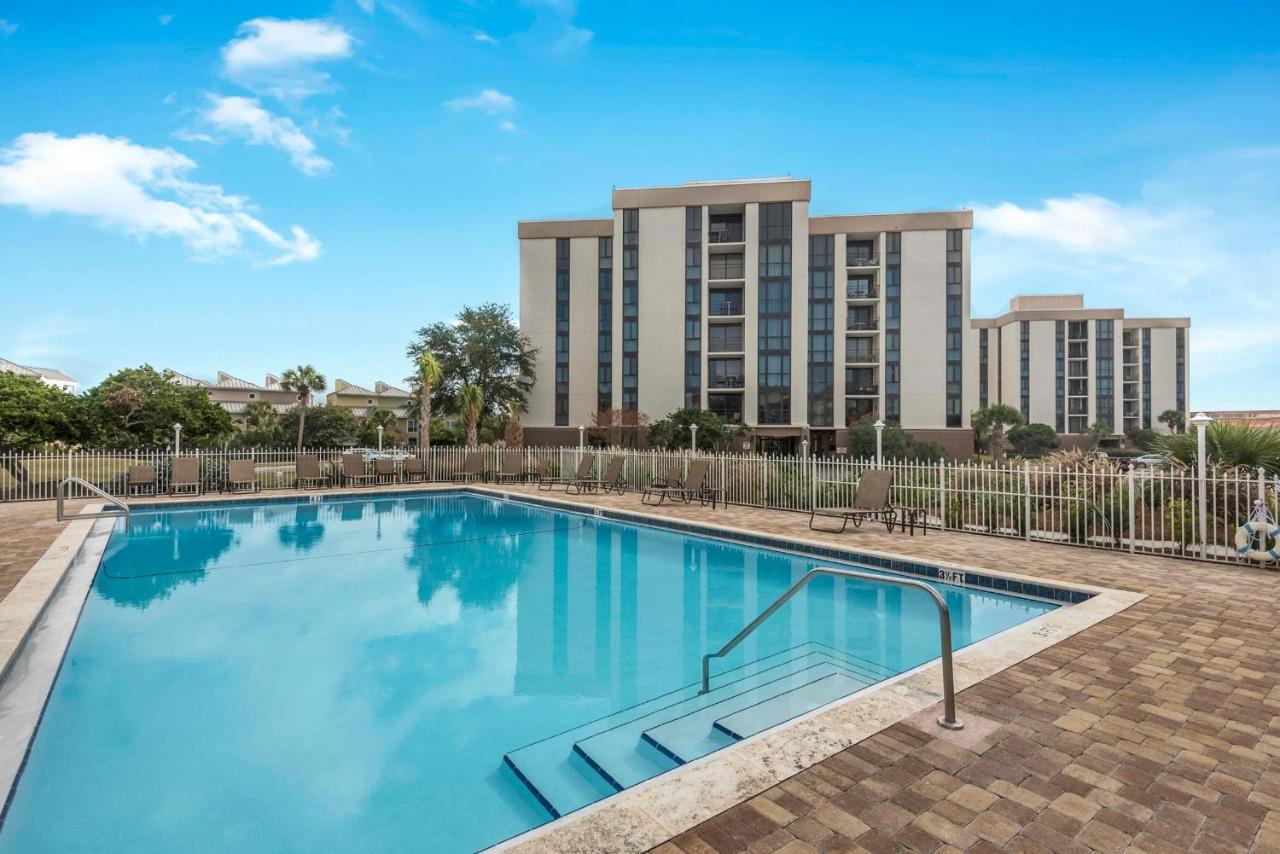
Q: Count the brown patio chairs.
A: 15